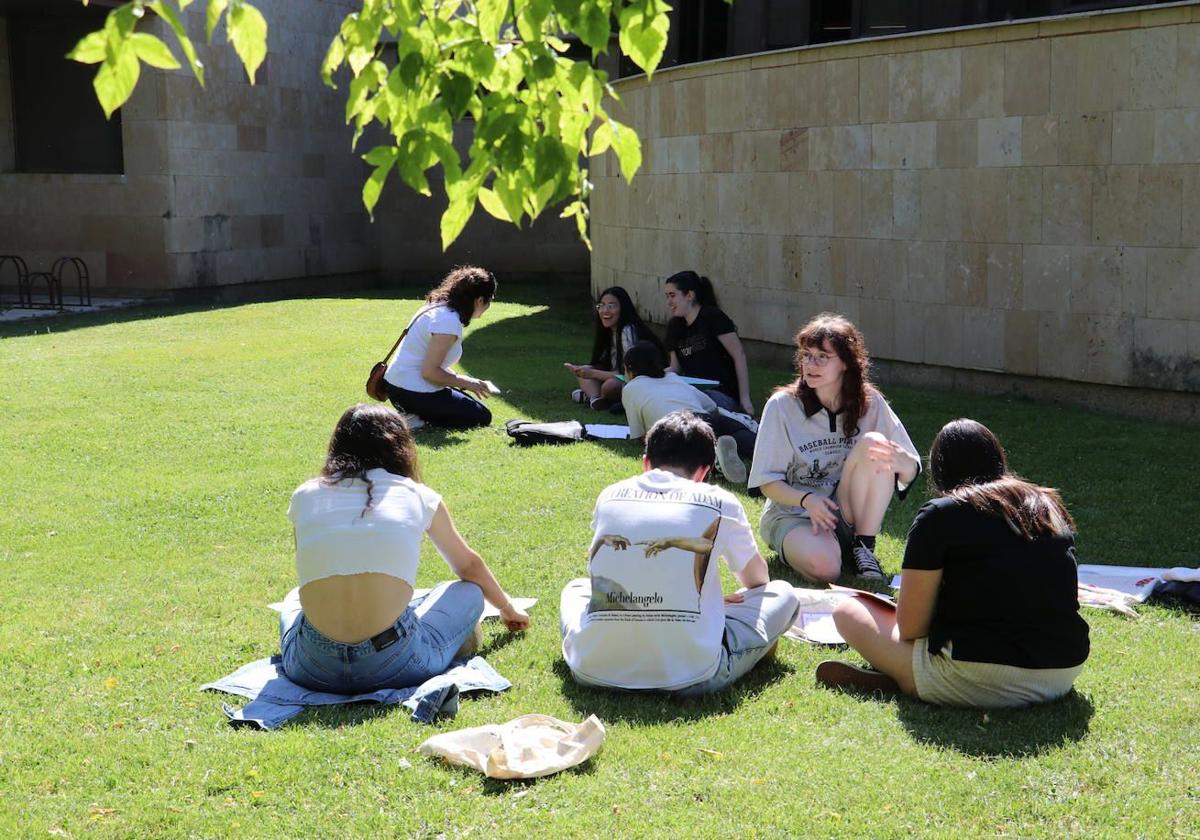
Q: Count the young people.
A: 8